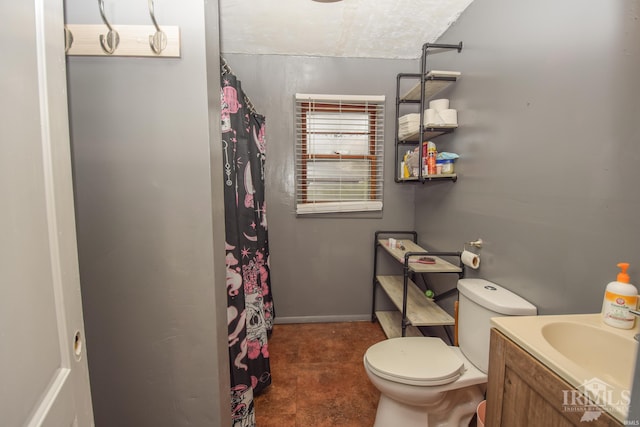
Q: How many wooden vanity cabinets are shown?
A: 1